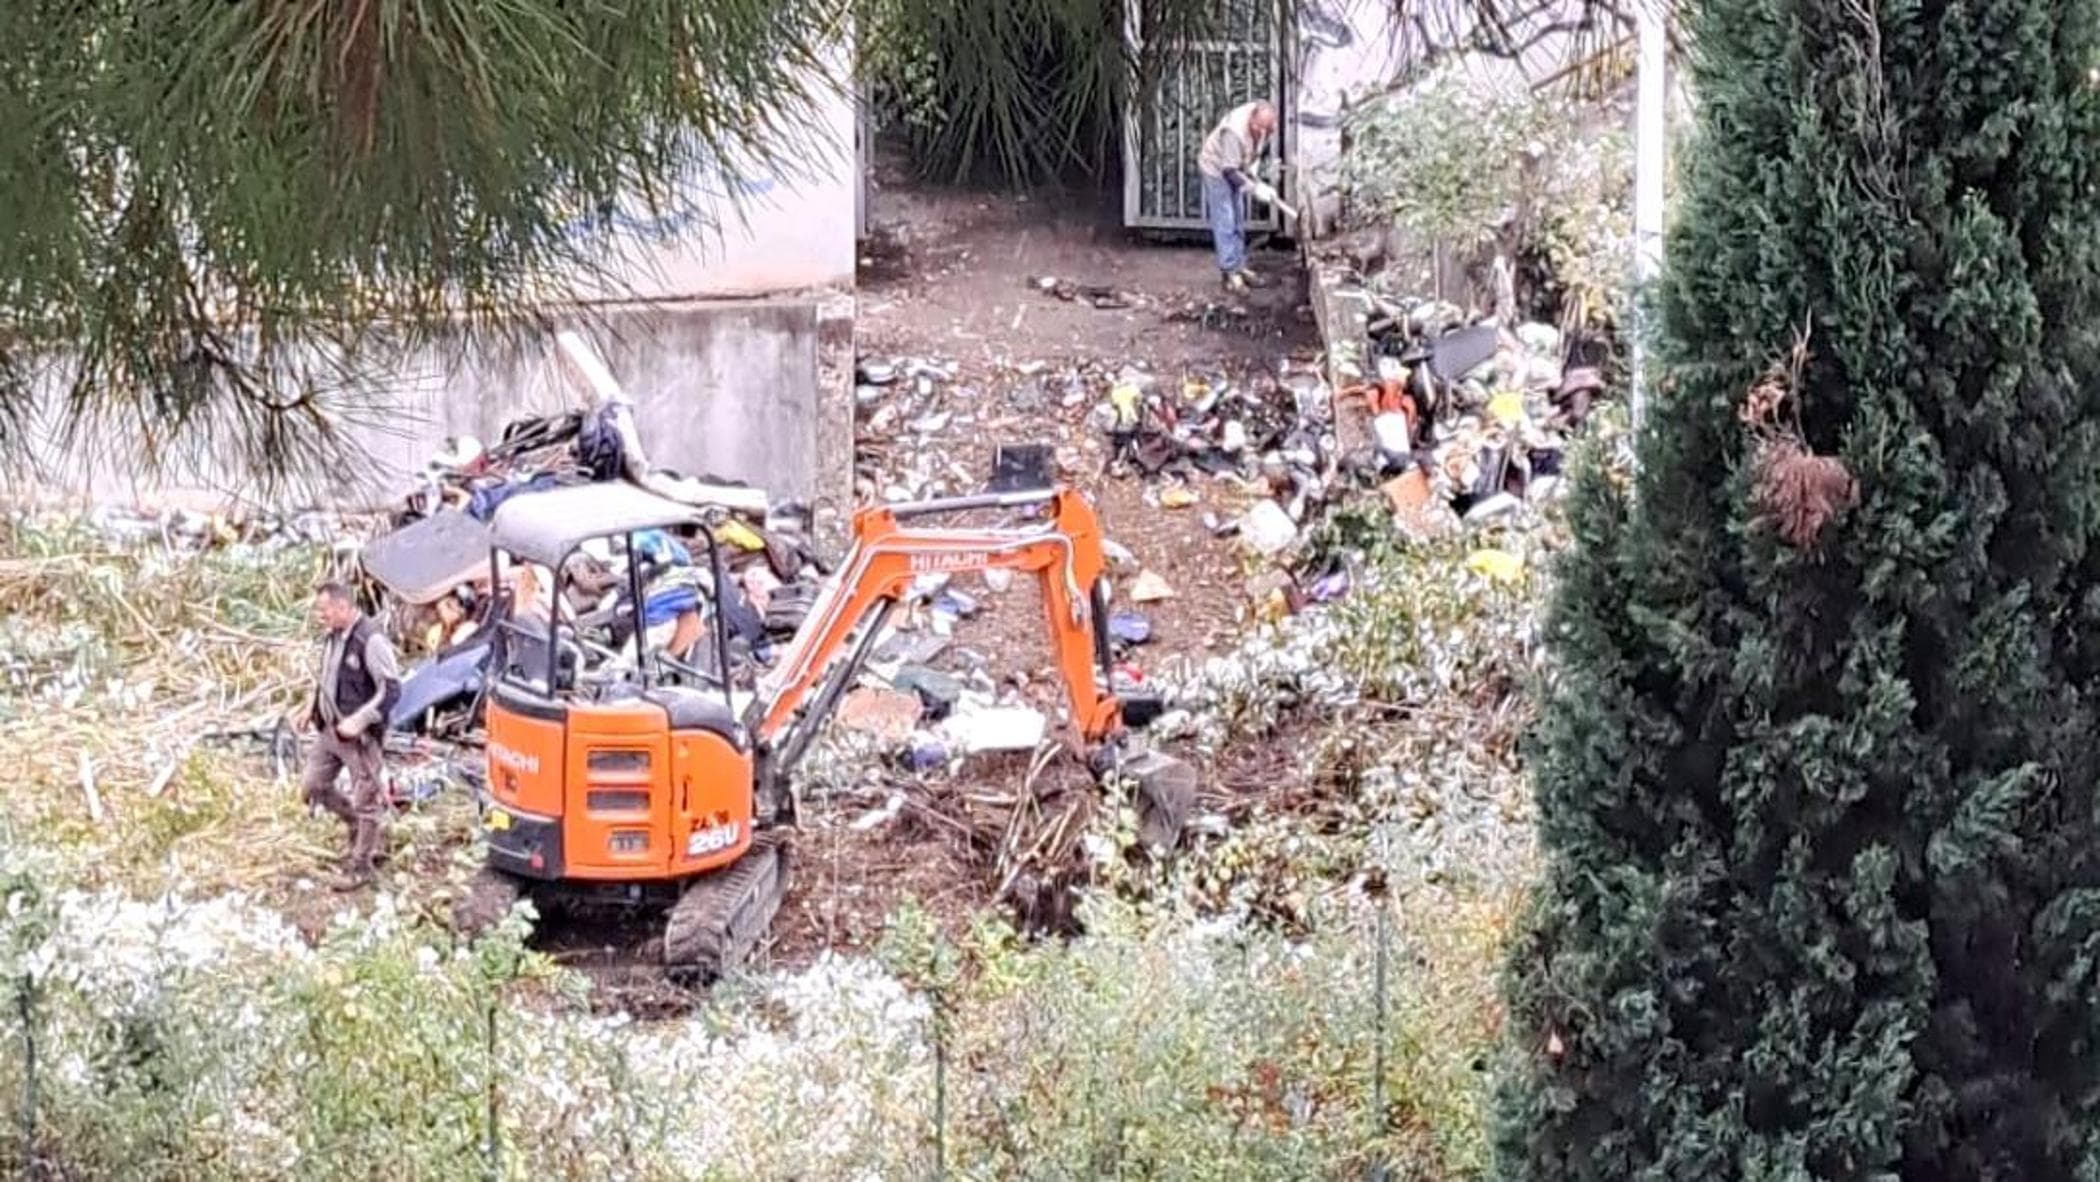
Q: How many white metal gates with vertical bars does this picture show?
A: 1